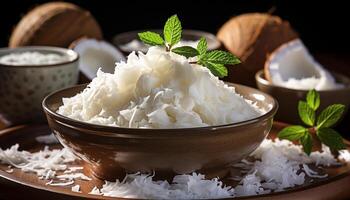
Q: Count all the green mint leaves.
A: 12